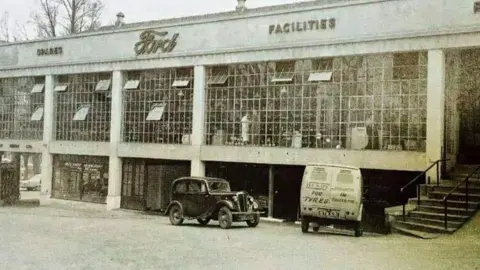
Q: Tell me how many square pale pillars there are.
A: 4